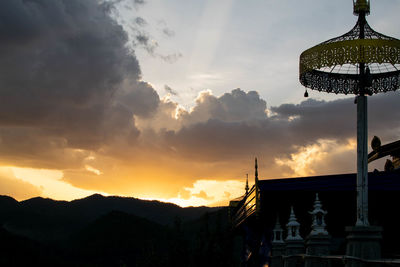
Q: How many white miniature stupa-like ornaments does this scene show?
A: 3